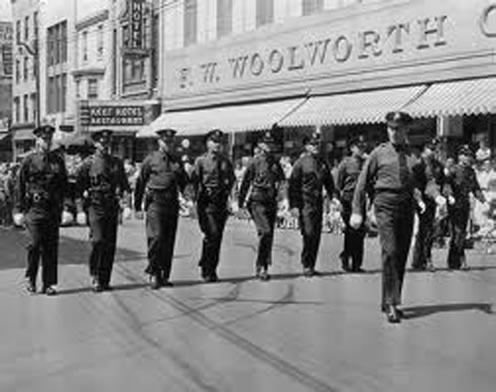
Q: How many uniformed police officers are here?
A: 10